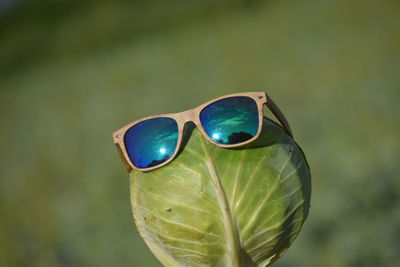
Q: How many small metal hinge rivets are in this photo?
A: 2